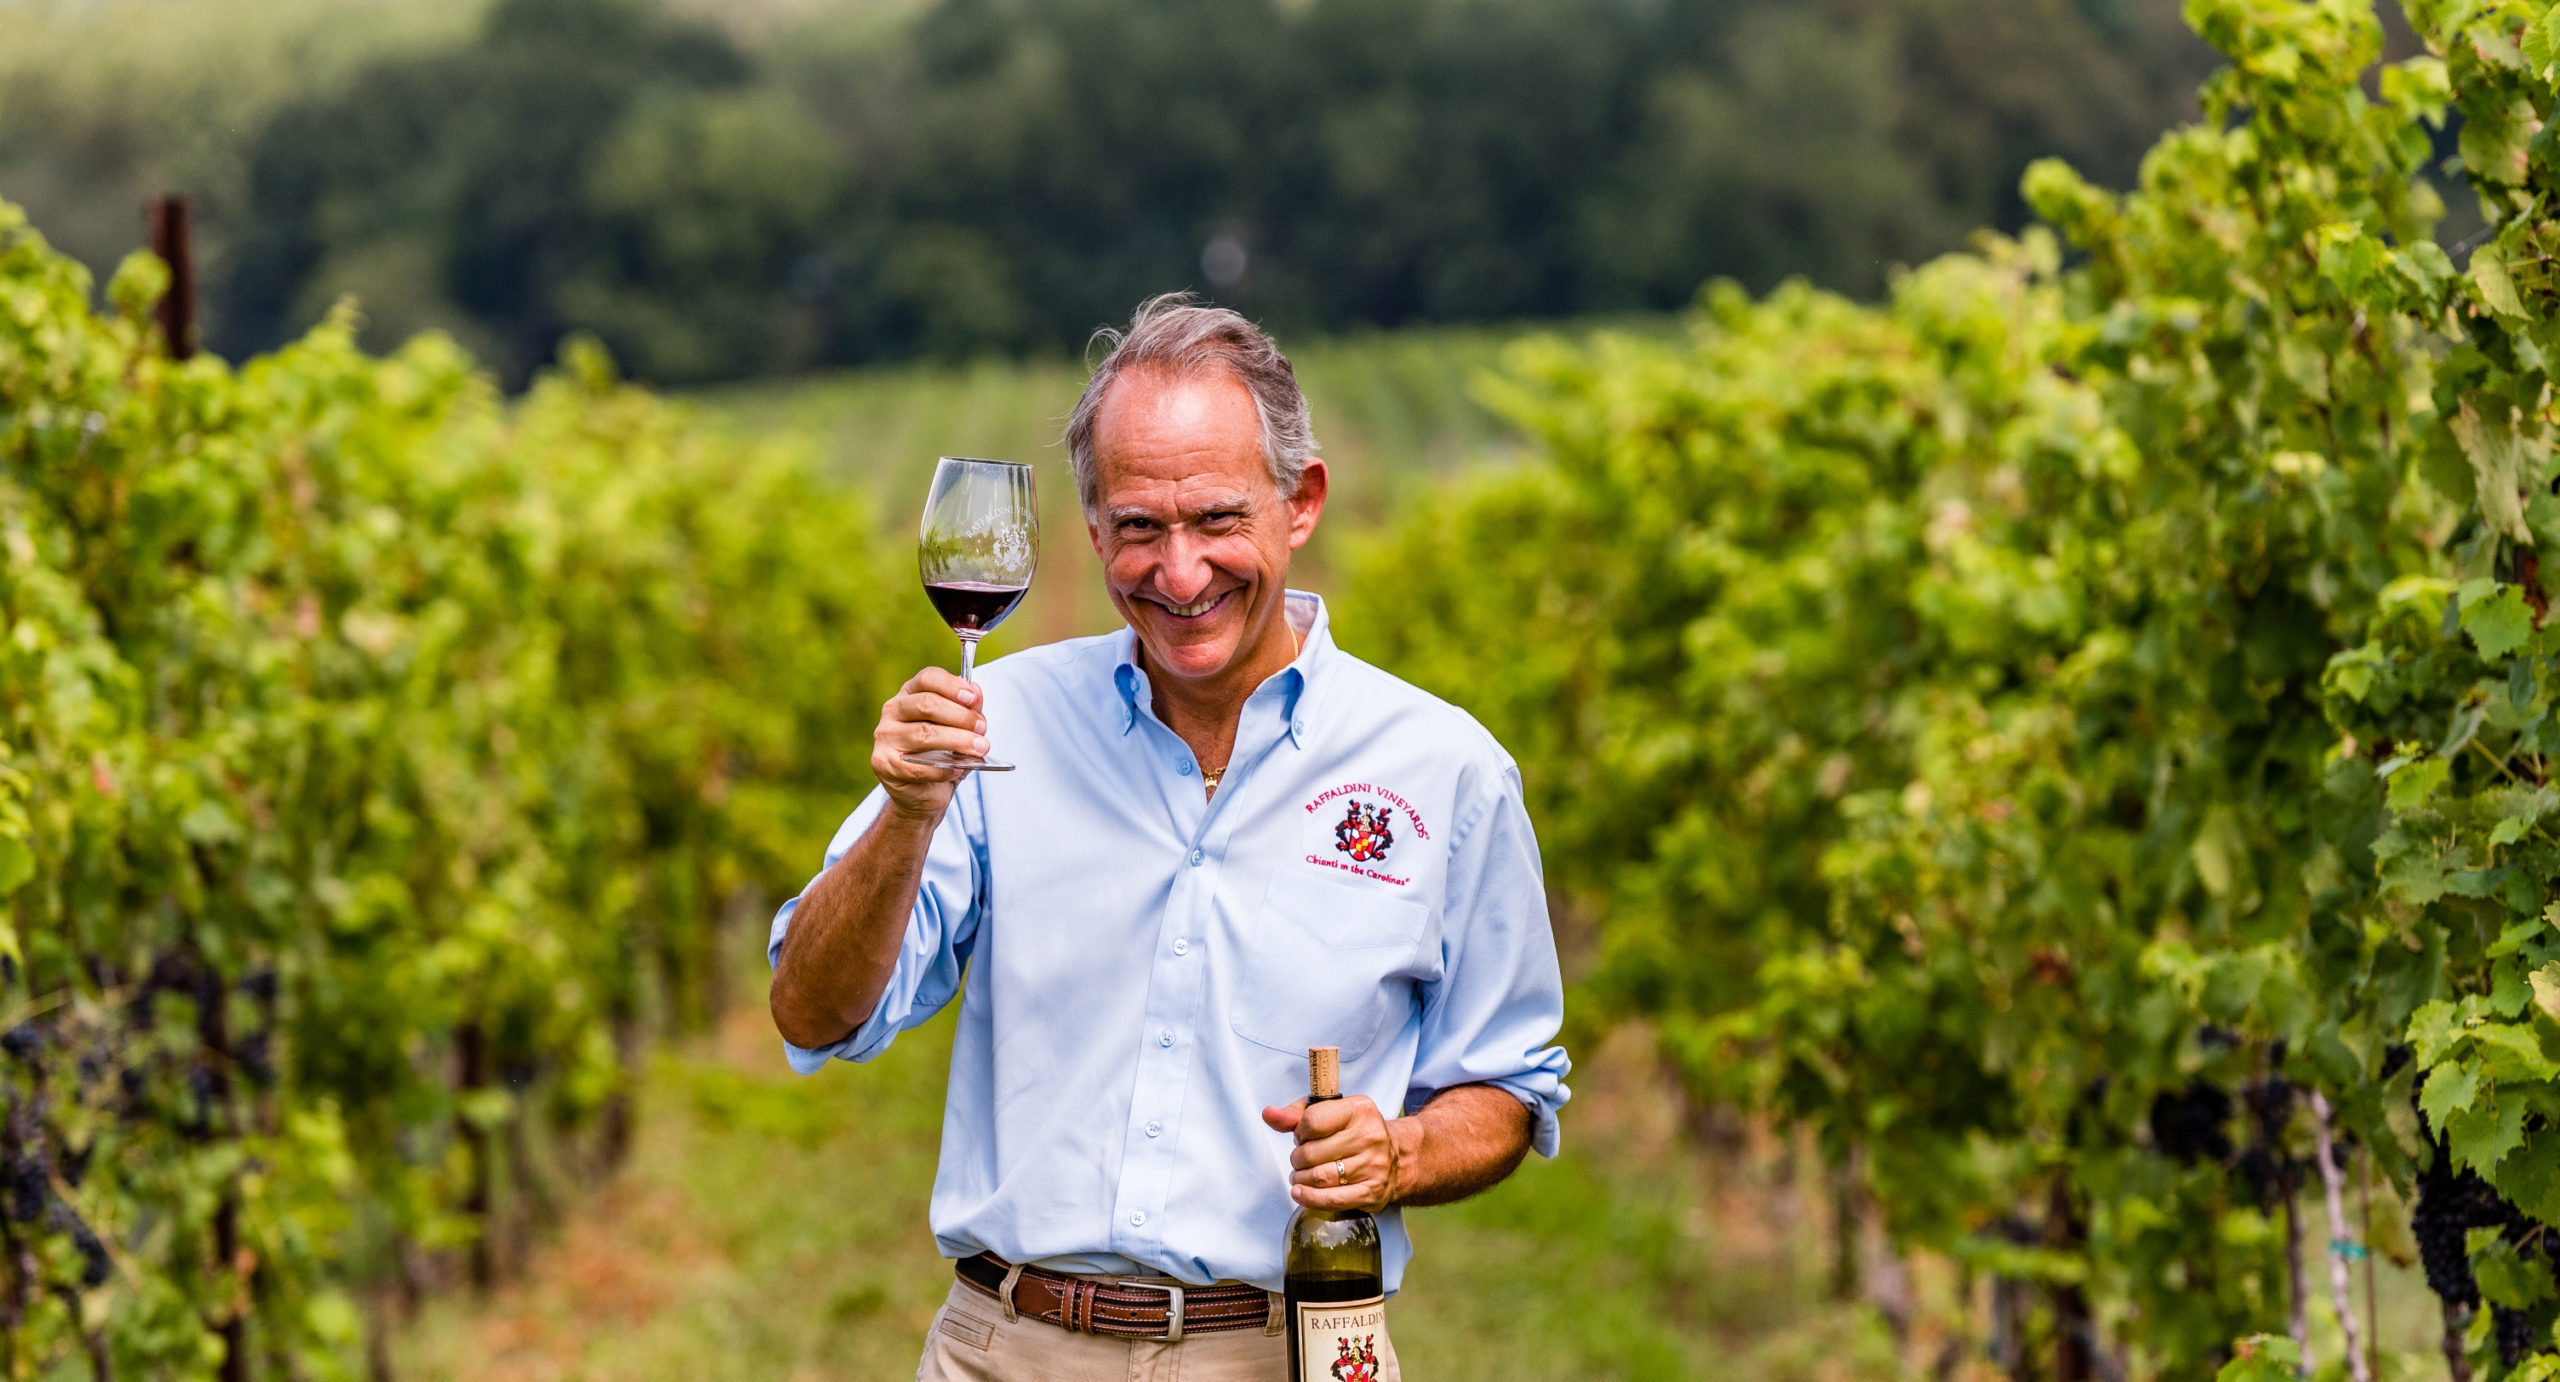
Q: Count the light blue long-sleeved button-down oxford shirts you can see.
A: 1